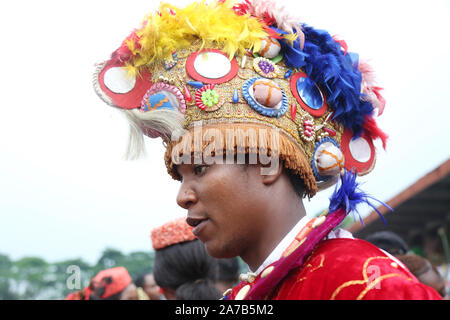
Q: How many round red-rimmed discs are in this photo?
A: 4